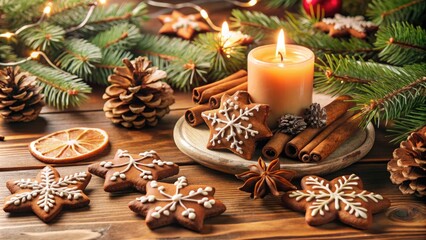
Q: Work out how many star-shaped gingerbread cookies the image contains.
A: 7